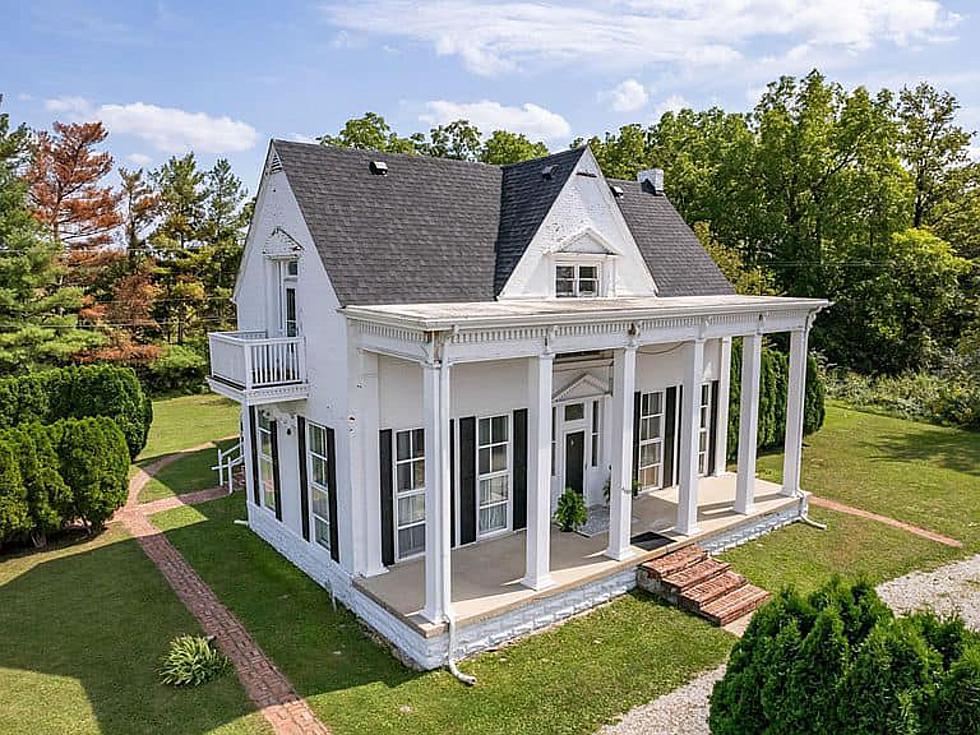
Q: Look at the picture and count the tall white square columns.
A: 6